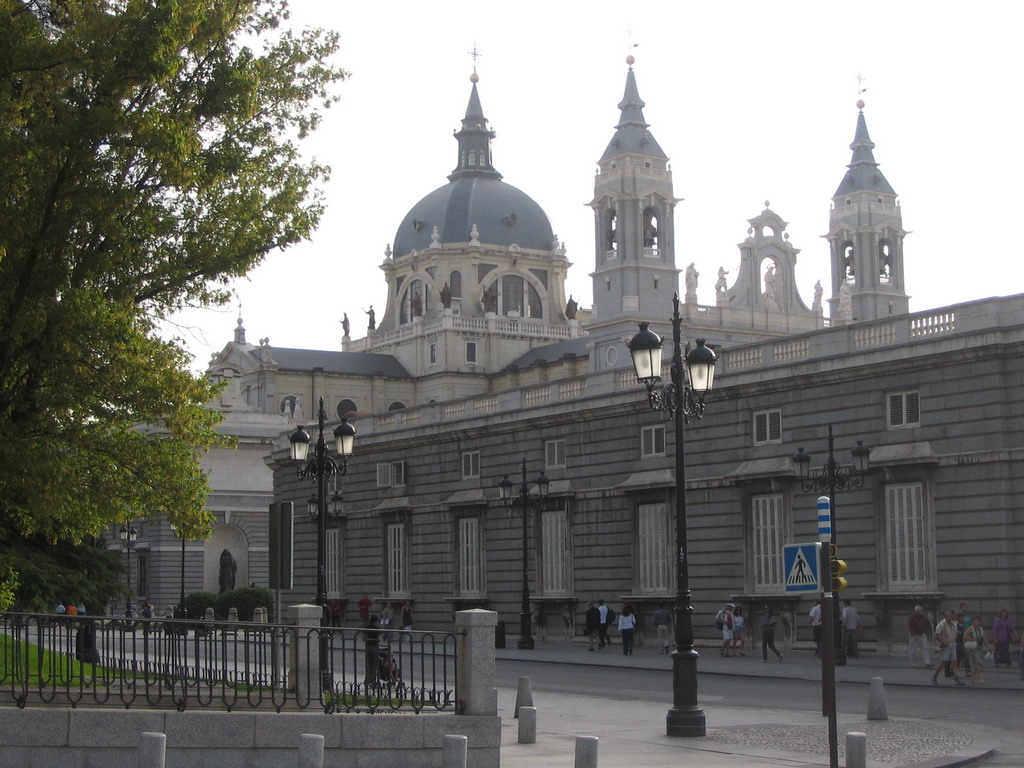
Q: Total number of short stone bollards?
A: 8